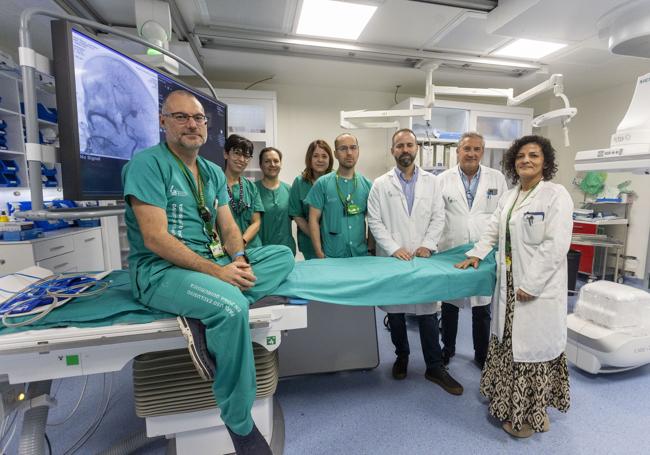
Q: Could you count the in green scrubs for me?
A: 5